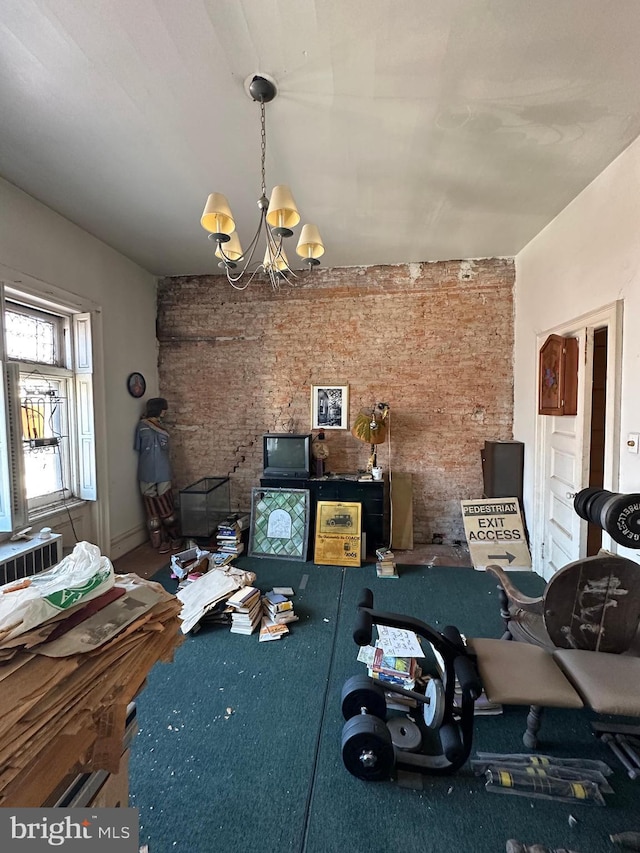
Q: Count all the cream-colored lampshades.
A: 5